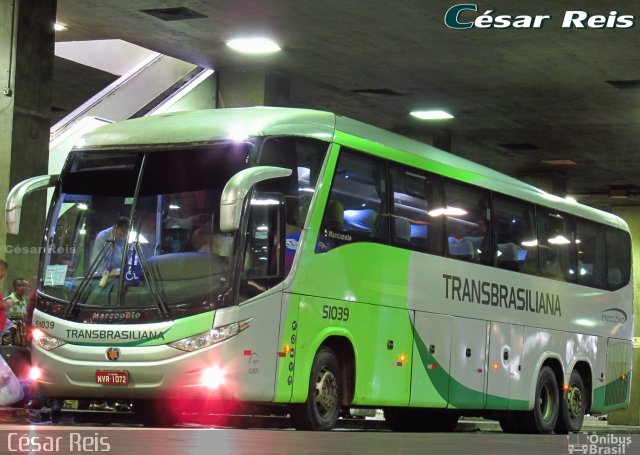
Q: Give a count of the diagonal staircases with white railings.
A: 1